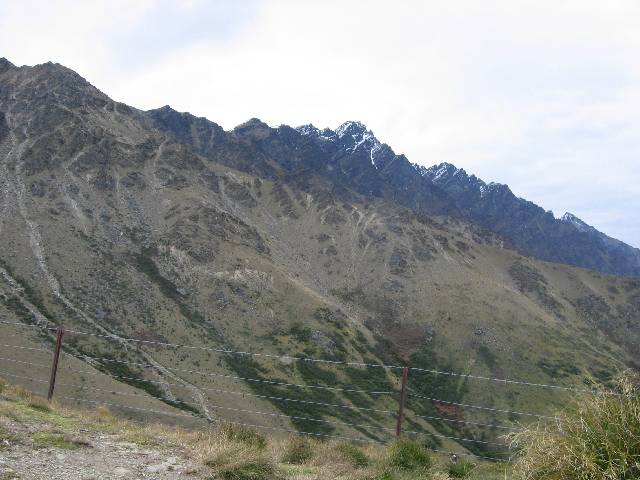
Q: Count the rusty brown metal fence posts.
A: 2